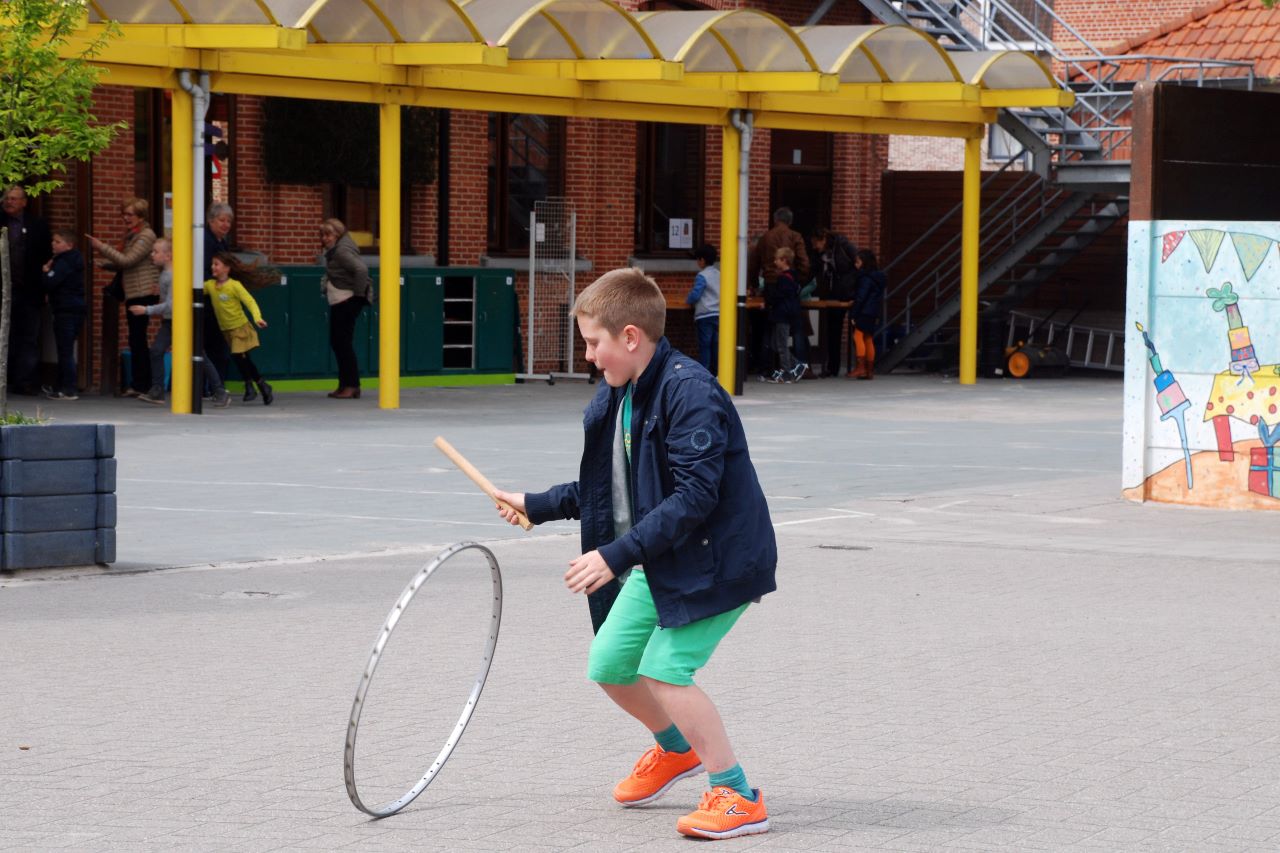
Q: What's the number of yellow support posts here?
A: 4